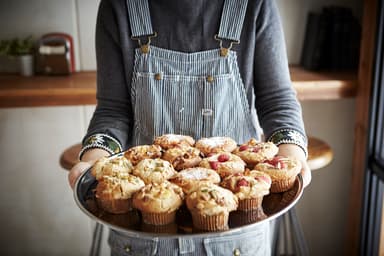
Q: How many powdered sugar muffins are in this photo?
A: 3